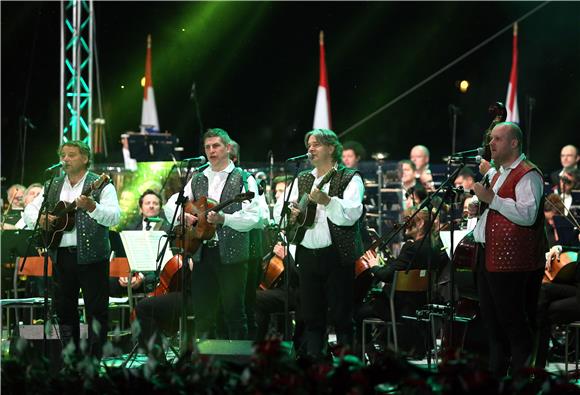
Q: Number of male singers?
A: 4